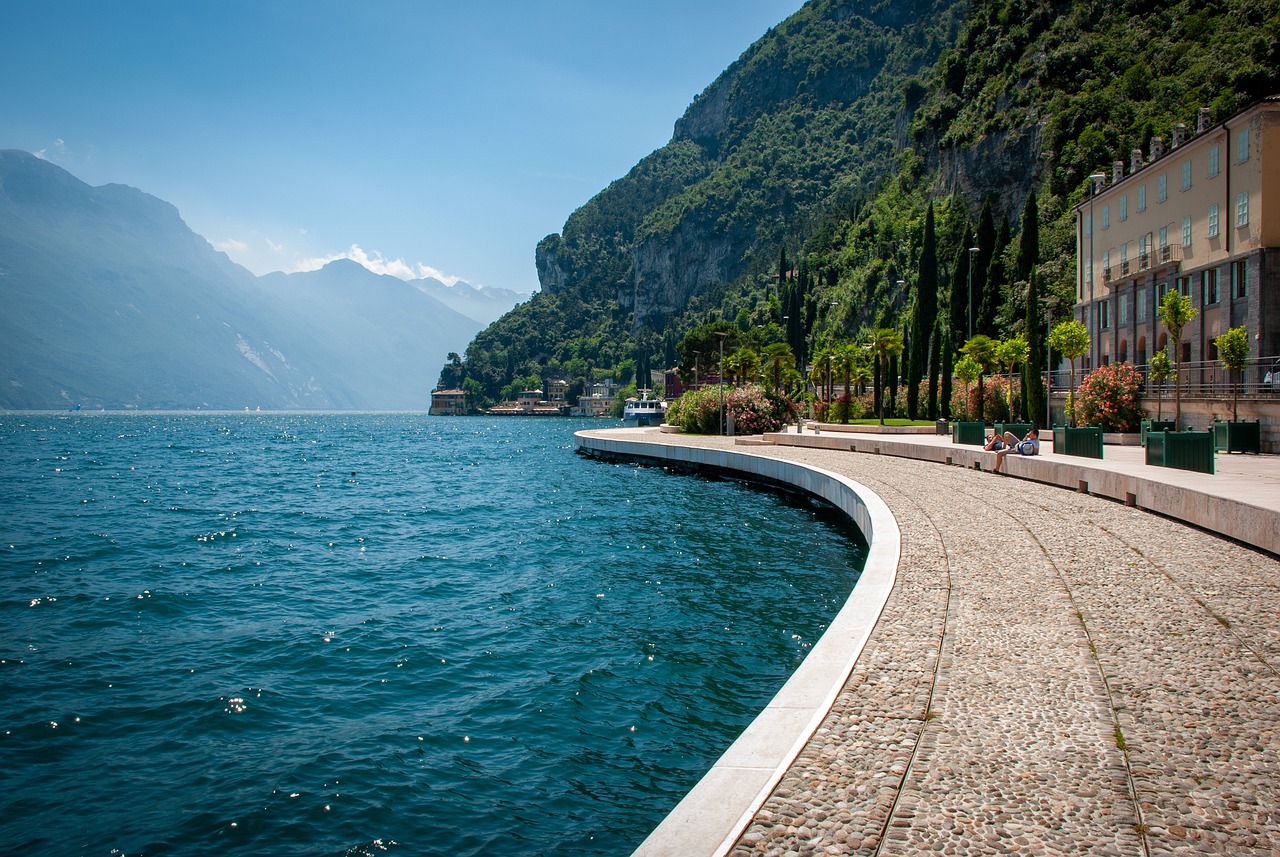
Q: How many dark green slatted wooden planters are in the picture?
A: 6